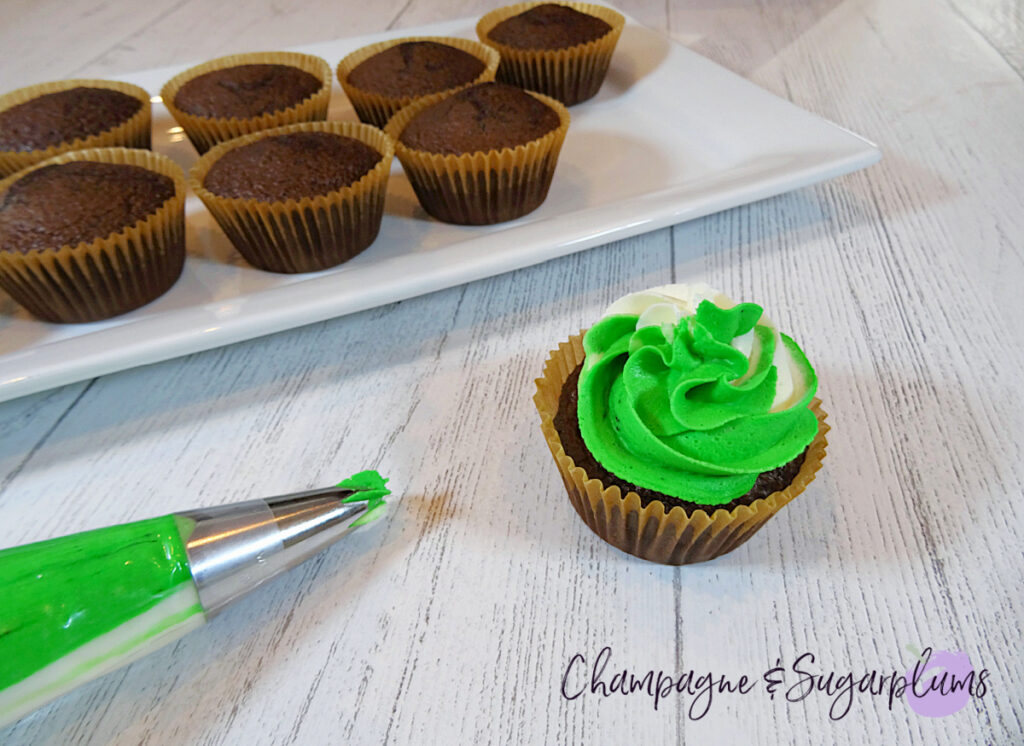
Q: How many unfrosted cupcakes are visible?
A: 7